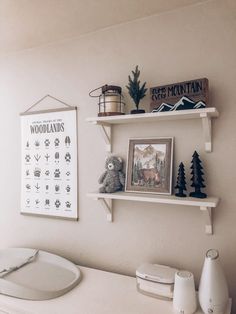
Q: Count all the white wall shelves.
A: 2